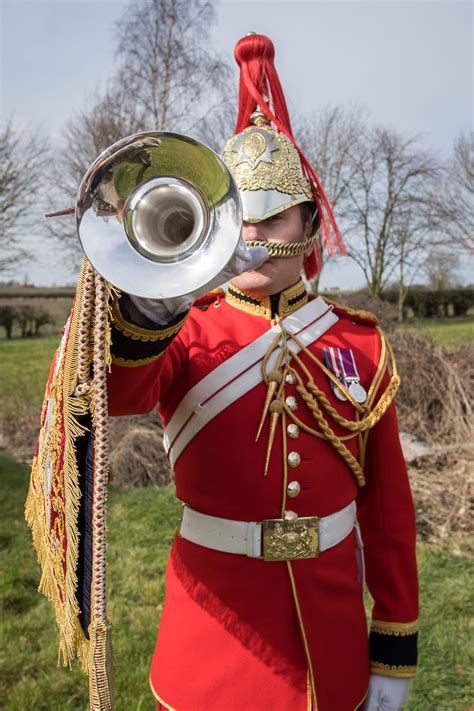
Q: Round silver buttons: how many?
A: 6